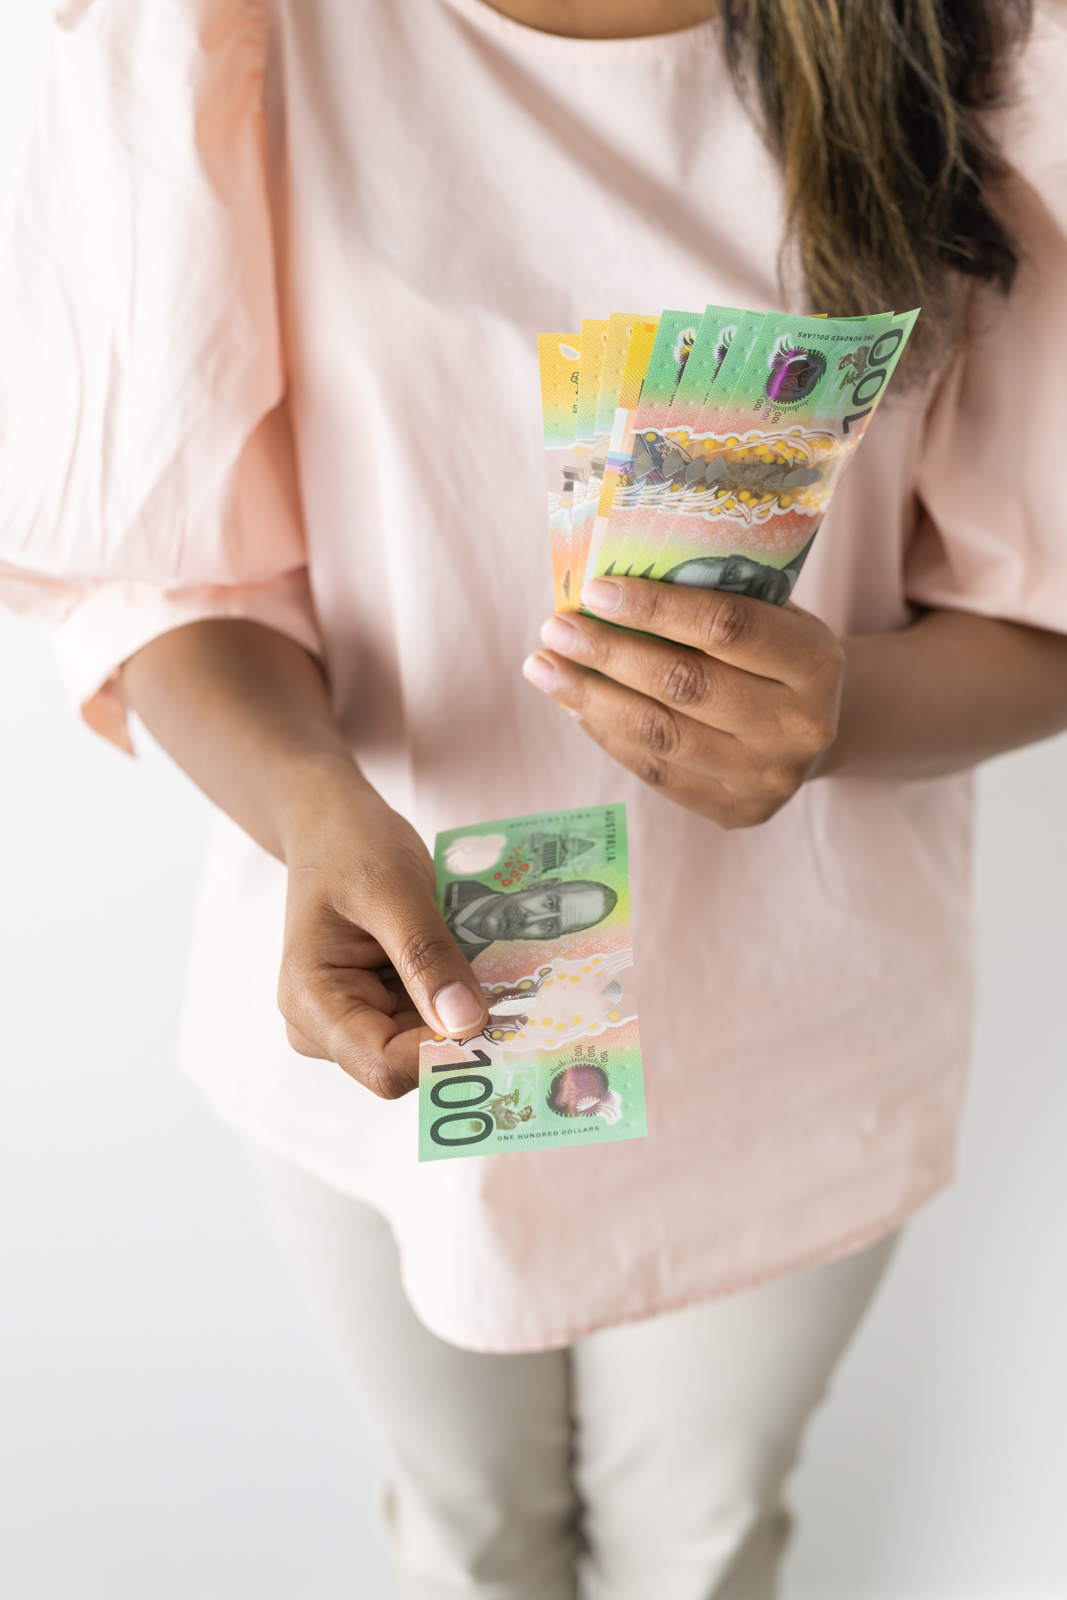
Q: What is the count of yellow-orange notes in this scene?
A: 4